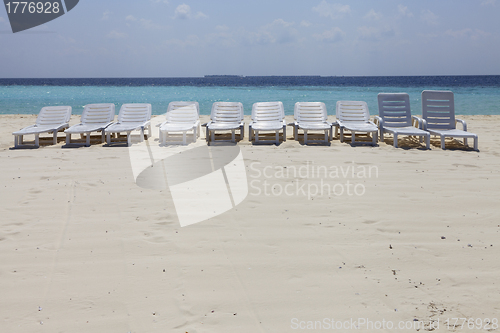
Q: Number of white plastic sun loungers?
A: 10